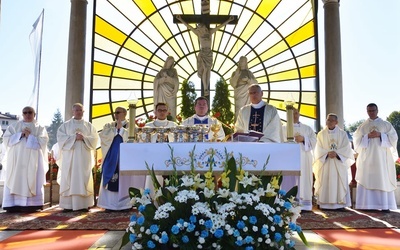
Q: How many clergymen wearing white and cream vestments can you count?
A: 9